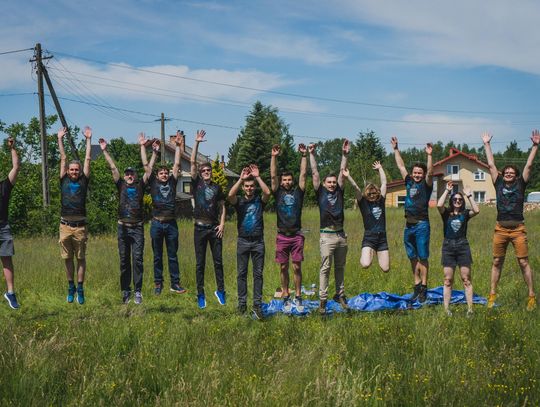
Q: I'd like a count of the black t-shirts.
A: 12